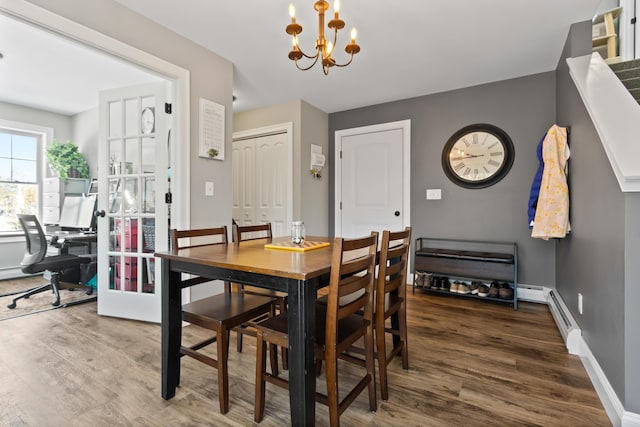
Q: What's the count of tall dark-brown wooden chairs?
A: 4